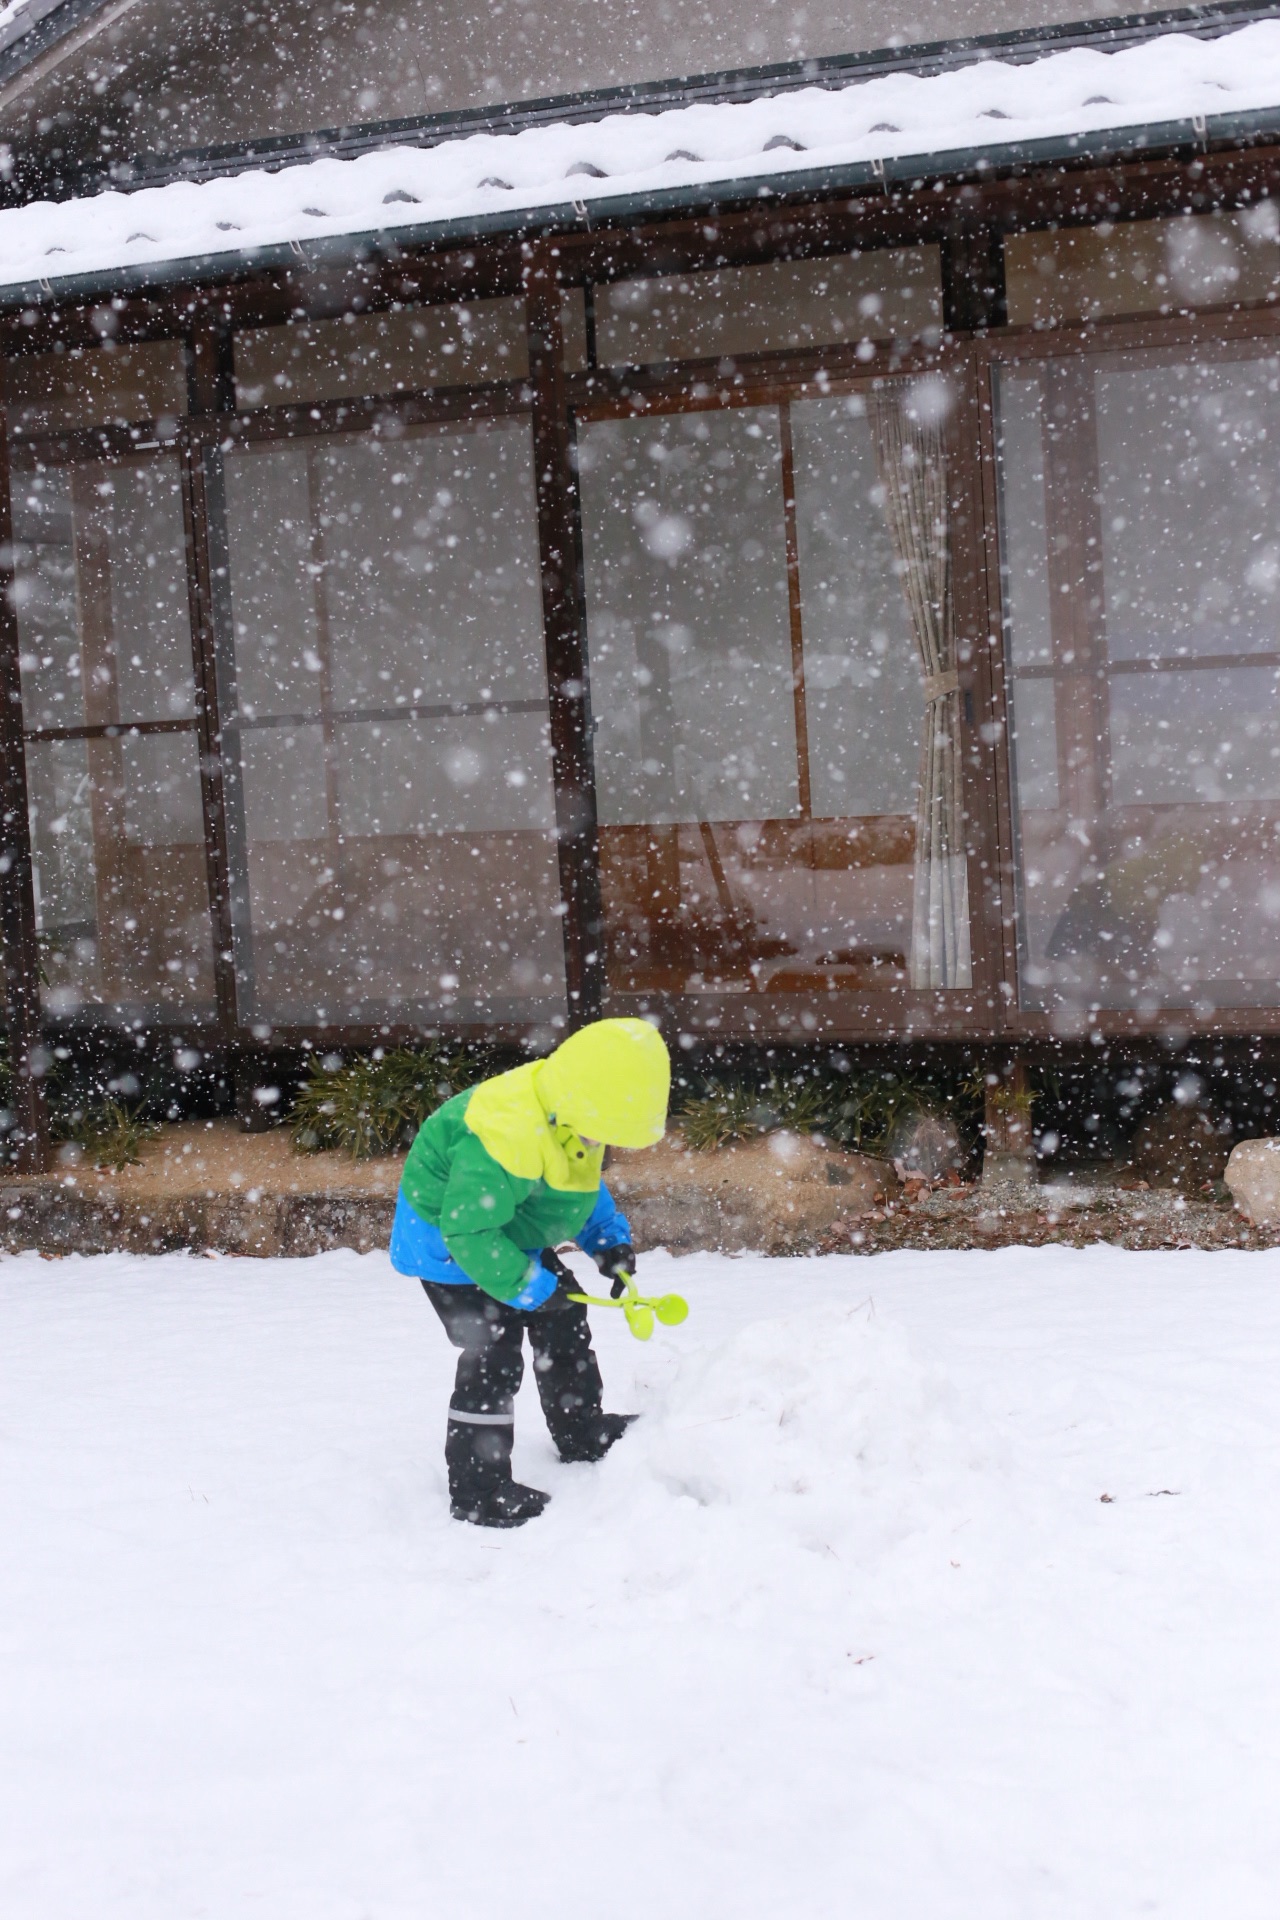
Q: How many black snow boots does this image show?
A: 2